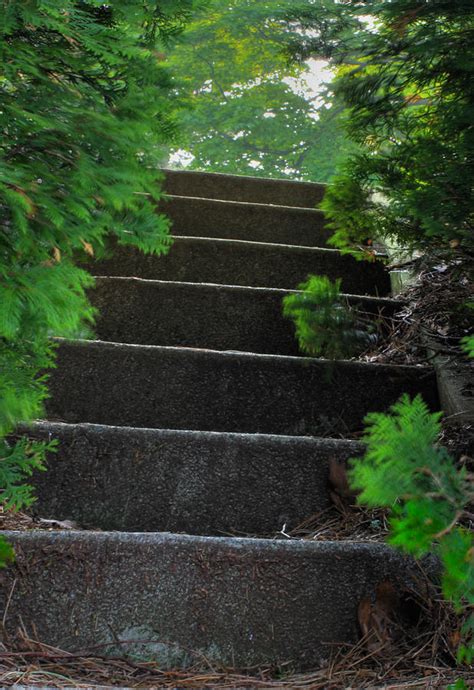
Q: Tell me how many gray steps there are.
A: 7